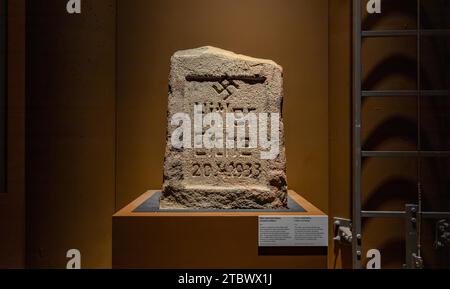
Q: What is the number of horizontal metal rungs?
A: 4